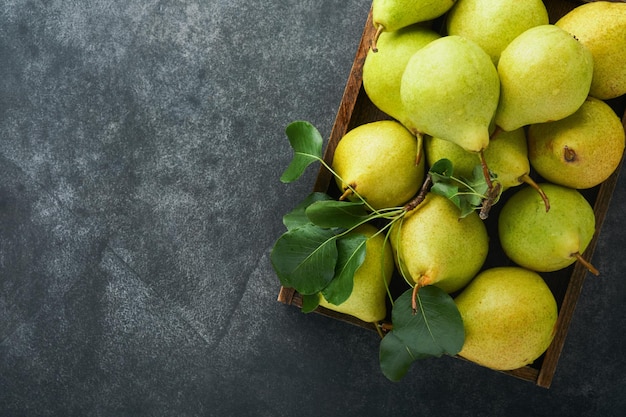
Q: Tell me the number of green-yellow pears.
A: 13